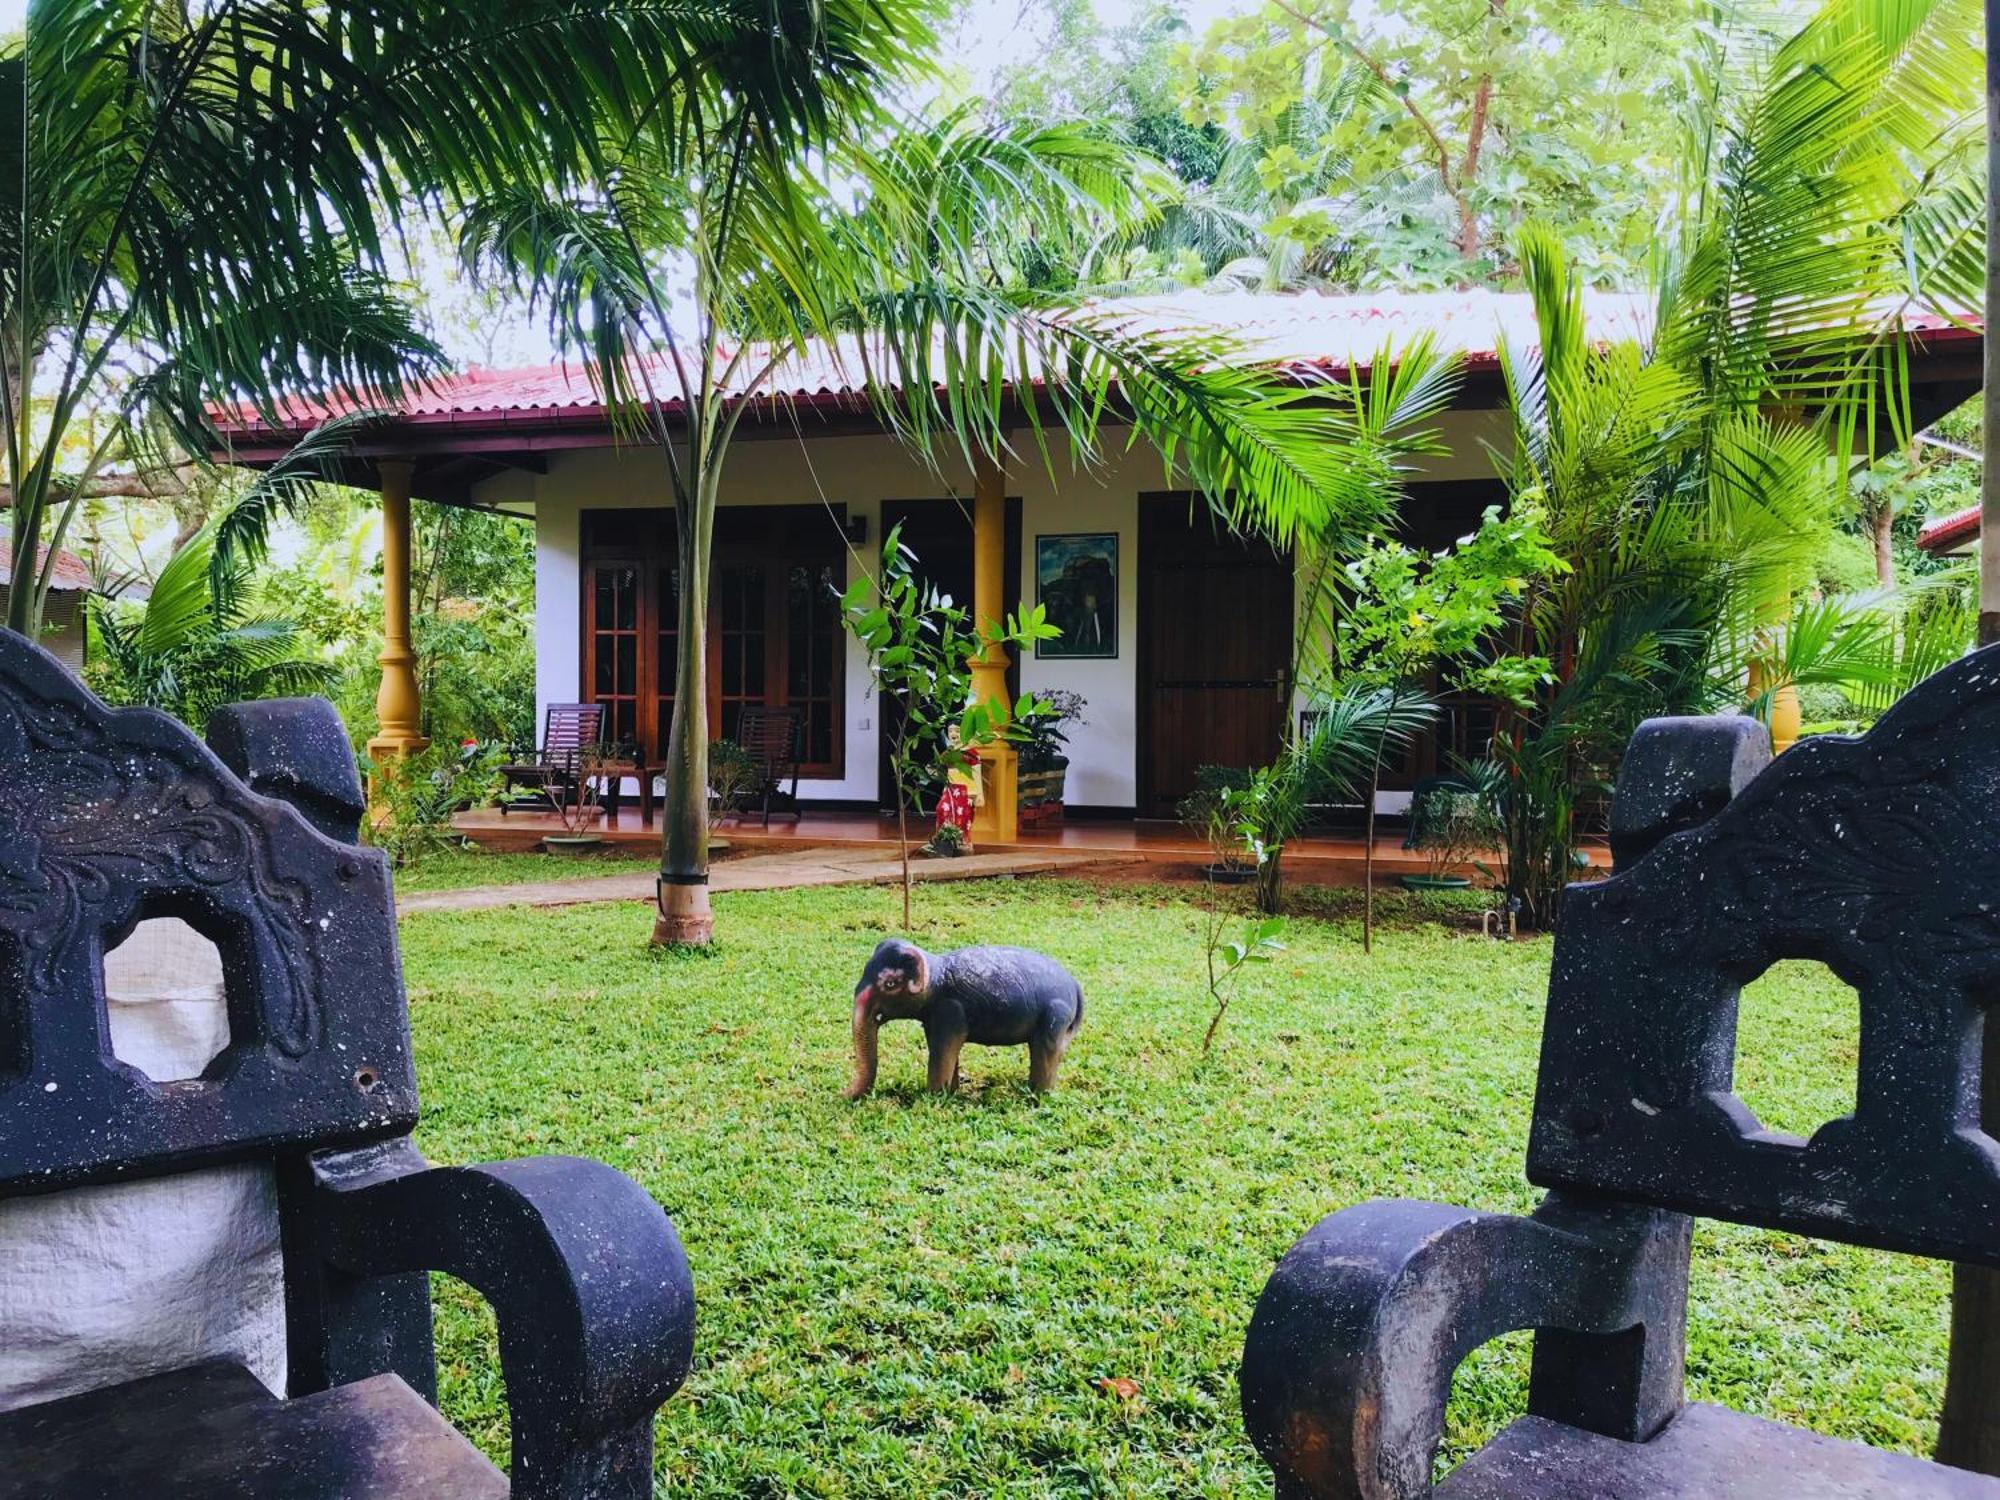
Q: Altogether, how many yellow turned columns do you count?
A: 3